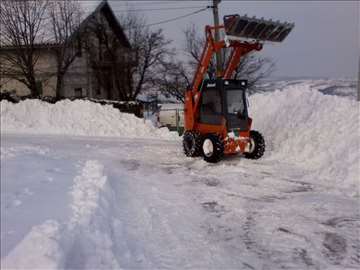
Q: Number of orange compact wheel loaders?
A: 1